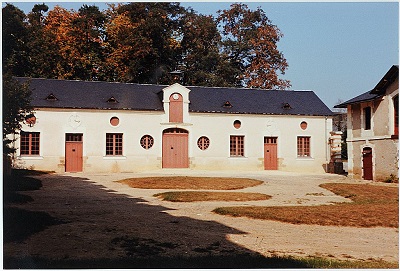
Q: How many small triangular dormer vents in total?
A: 4